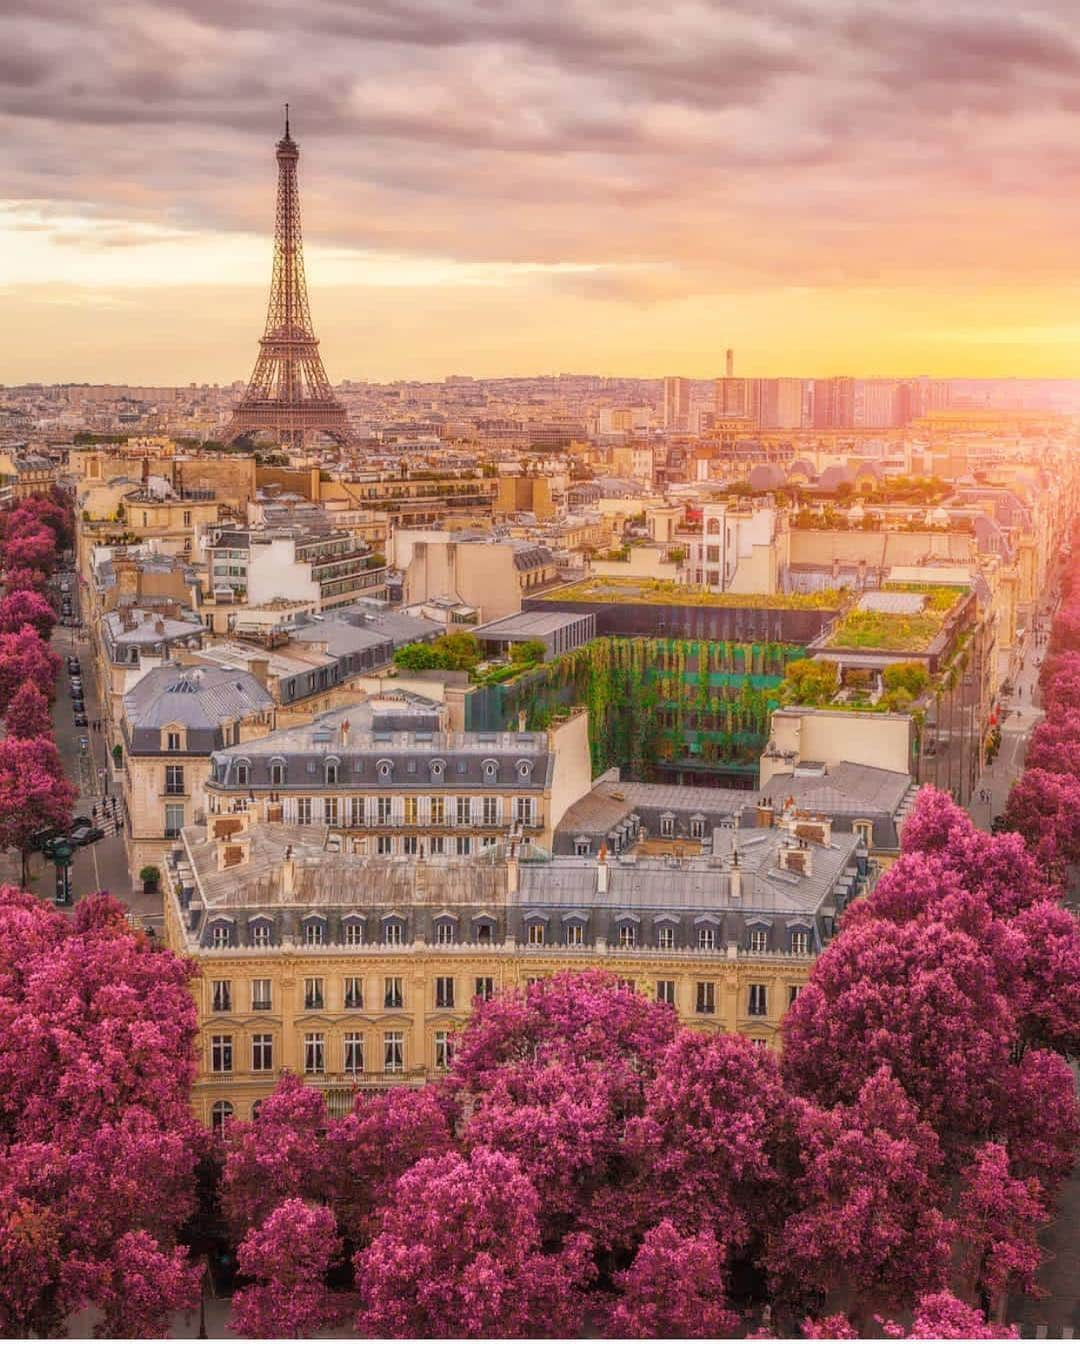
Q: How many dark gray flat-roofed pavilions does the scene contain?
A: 1